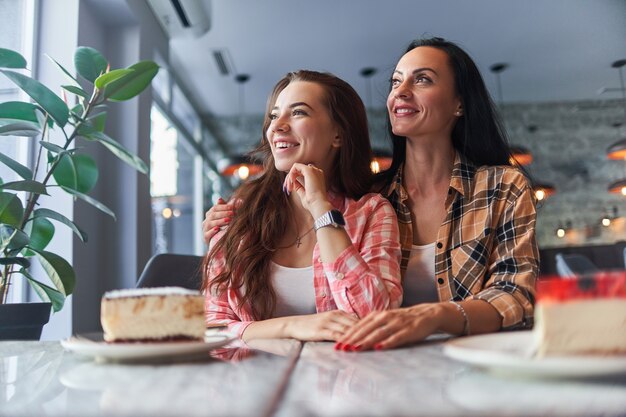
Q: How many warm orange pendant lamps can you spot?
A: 6